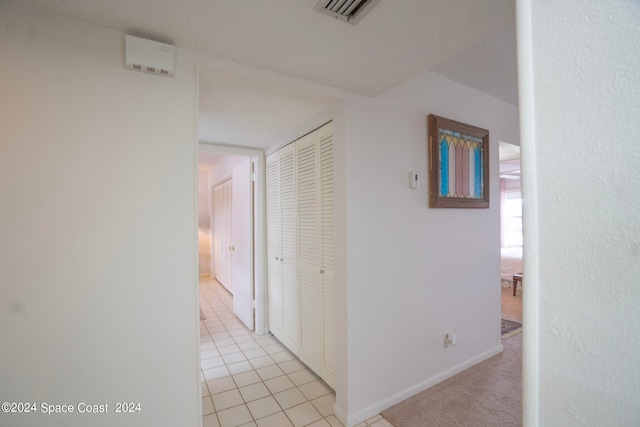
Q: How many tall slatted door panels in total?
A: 4